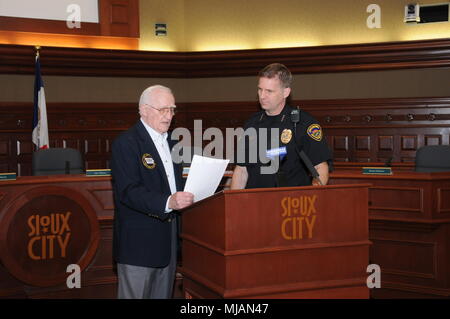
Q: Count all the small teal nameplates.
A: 3